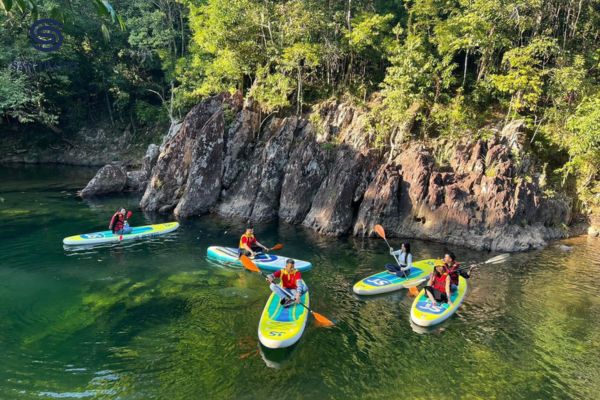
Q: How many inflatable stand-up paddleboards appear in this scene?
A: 5